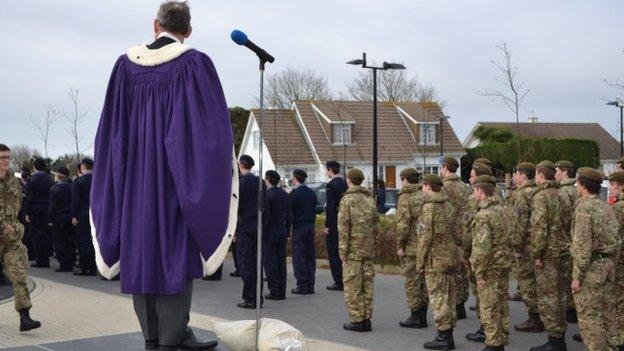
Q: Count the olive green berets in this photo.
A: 13